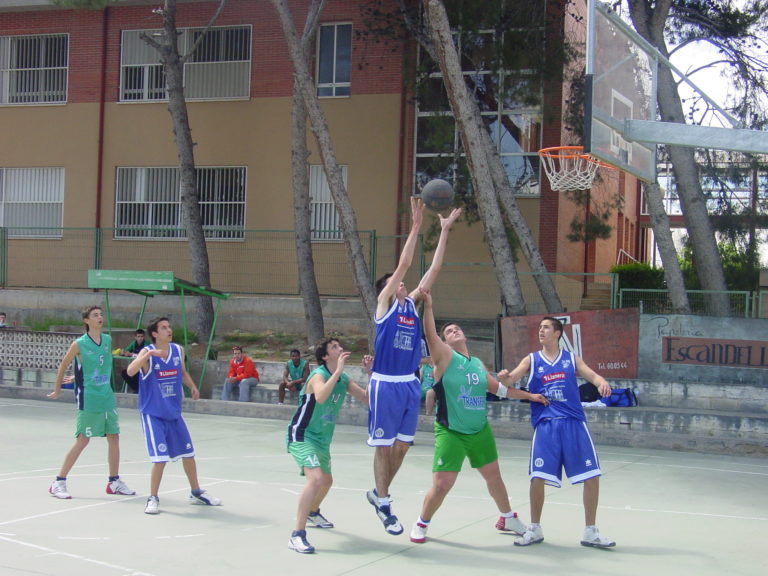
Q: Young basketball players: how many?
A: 6